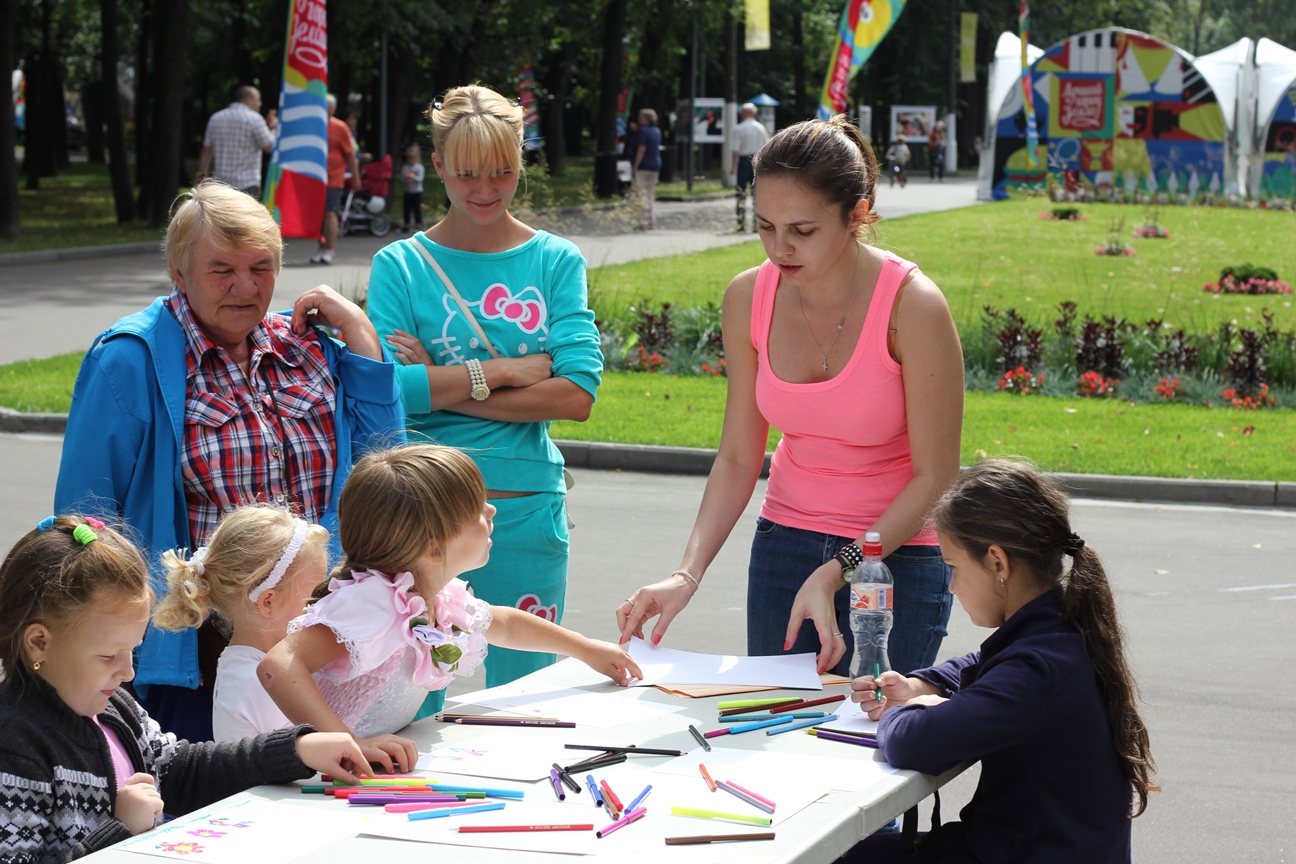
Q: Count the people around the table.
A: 7